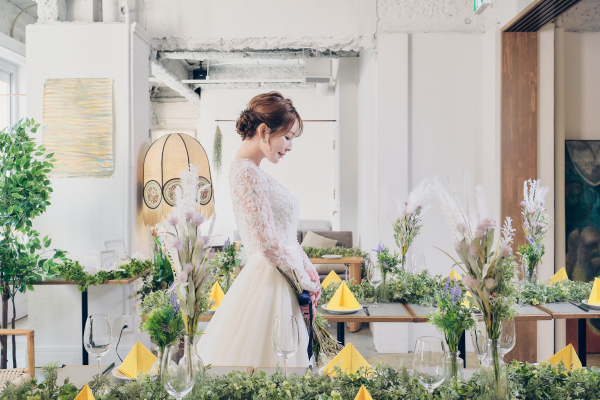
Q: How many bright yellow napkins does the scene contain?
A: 12